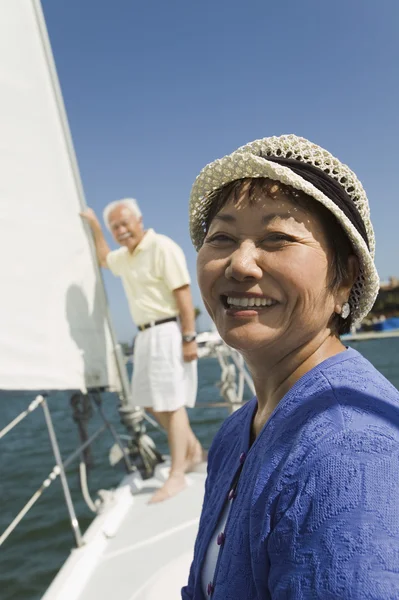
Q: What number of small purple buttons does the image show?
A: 4